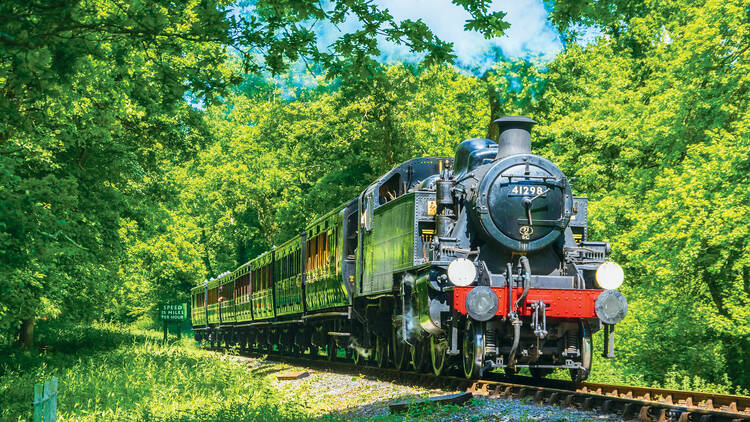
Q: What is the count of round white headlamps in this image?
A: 2